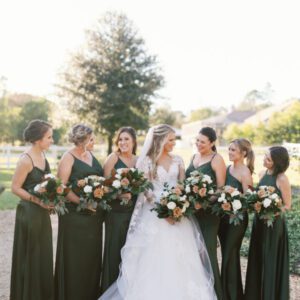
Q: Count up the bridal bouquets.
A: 7